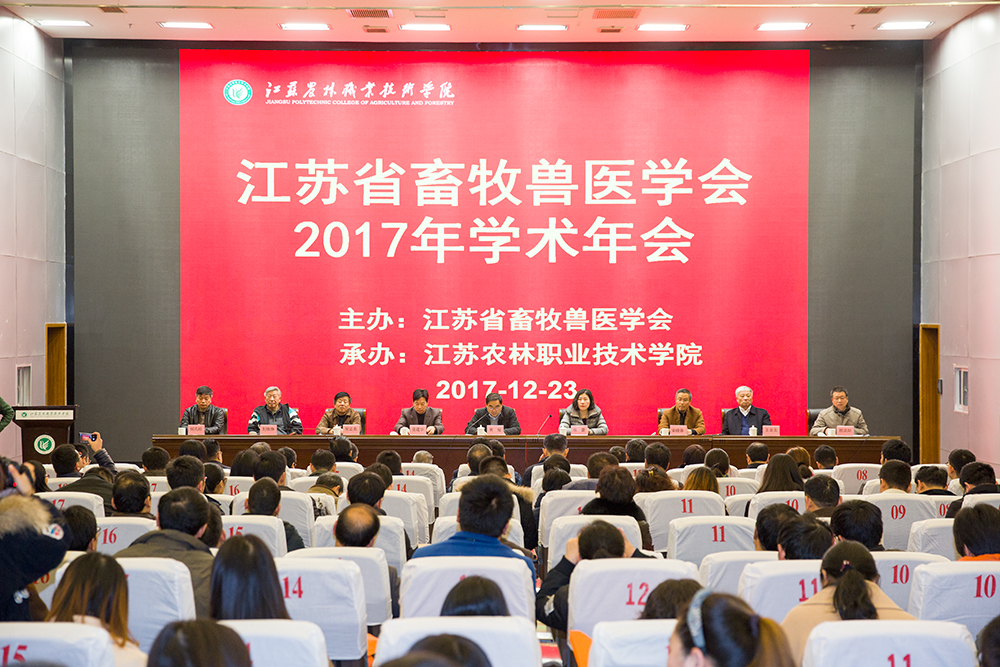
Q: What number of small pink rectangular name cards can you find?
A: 9